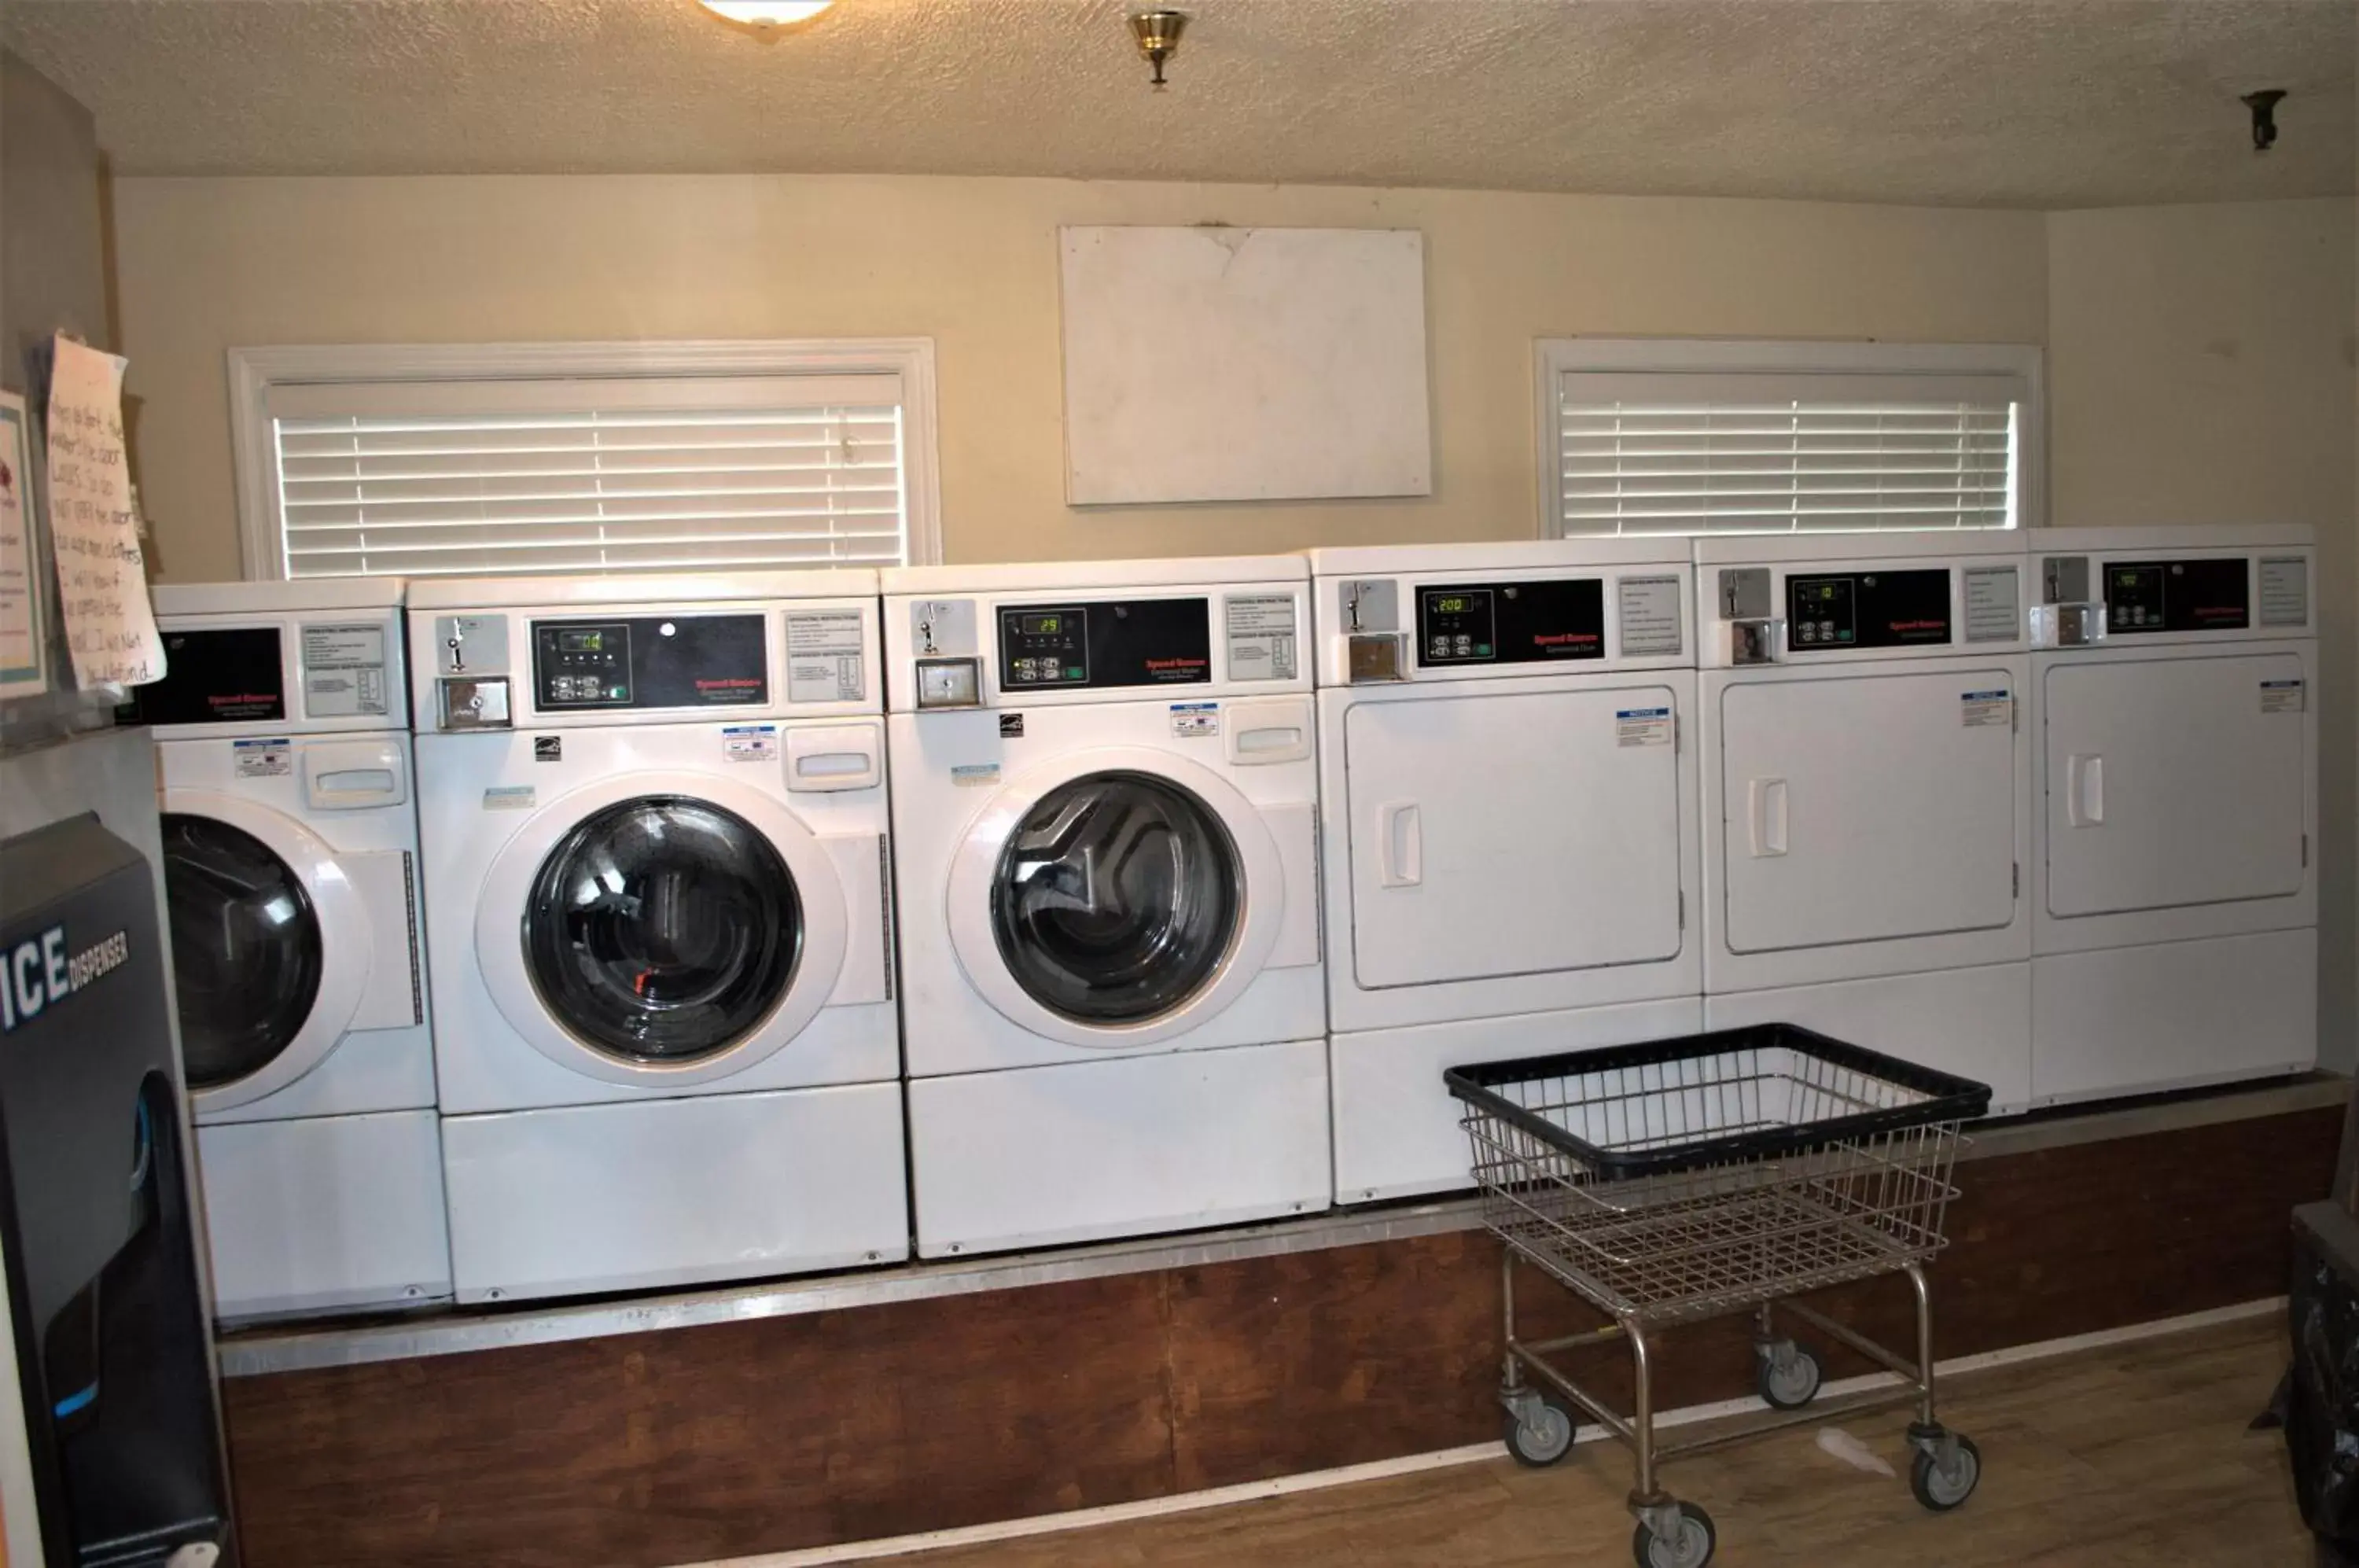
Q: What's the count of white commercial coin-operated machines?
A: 6